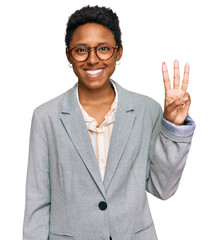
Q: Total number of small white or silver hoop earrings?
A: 2